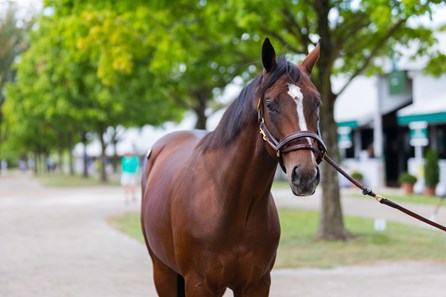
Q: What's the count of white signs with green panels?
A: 2